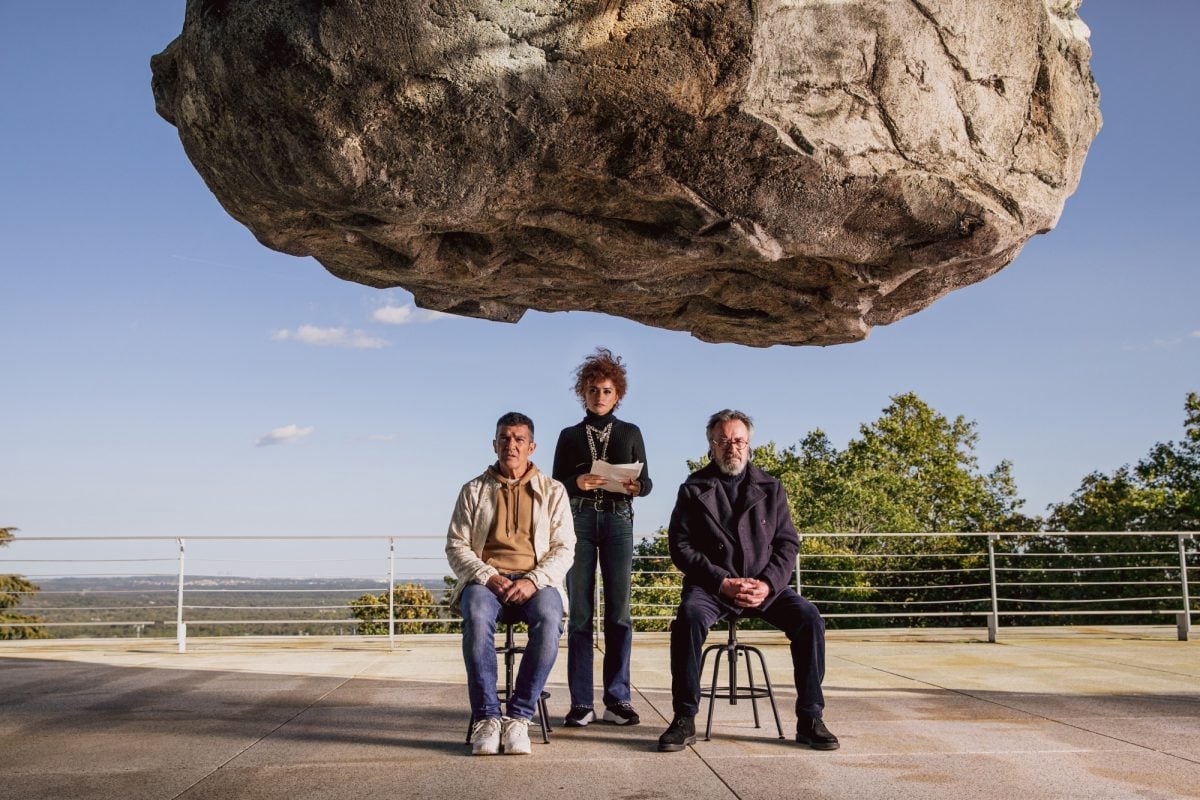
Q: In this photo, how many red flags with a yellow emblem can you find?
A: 0